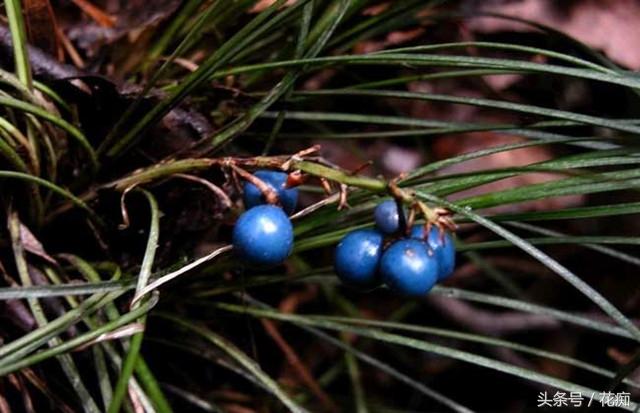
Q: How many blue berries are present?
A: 6